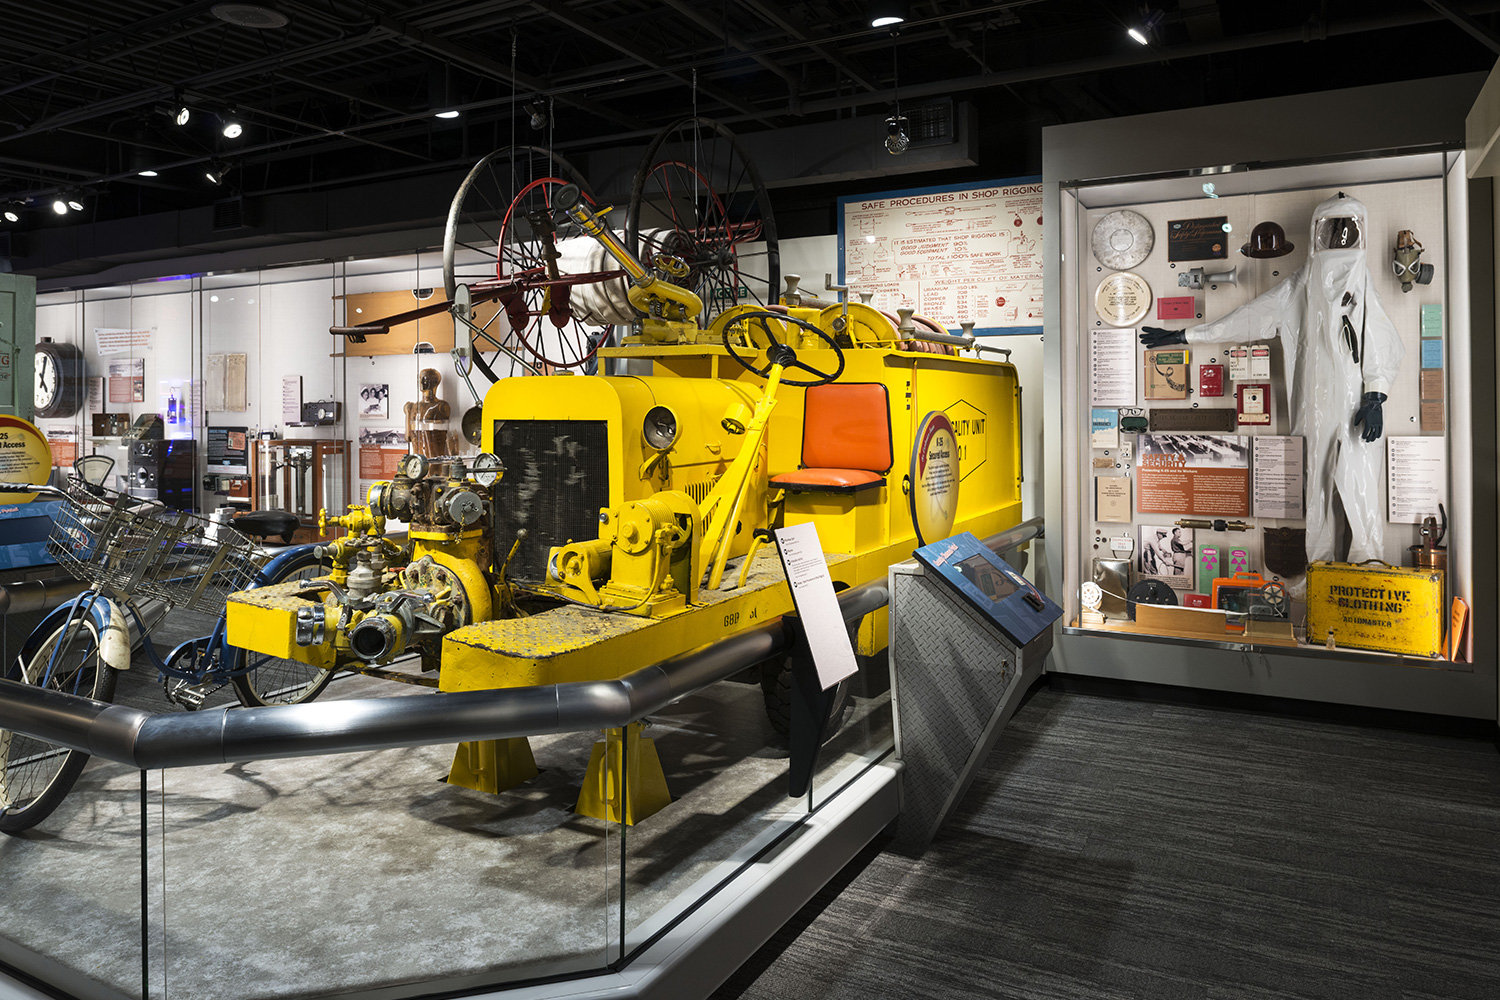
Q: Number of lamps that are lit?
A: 10